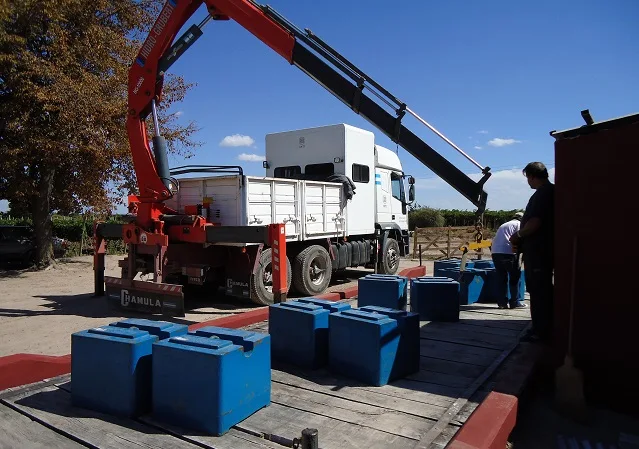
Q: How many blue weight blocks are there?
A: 10